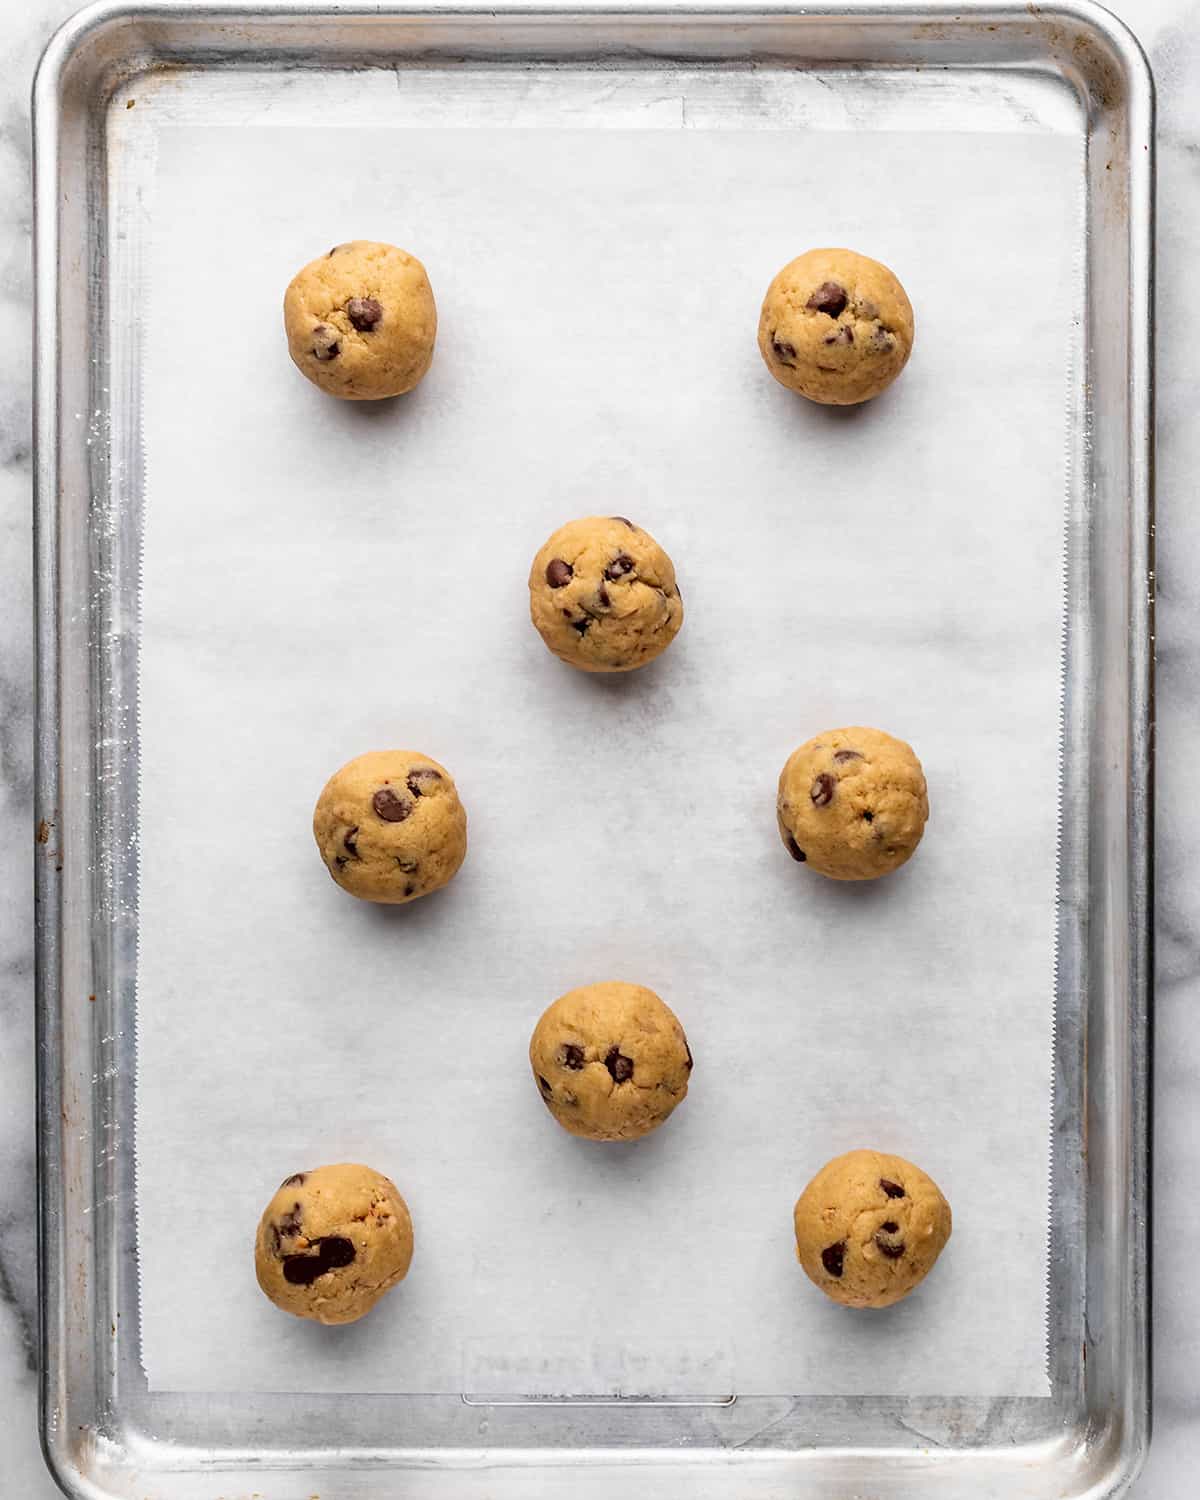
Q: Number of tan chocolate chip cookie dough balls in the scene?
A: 8